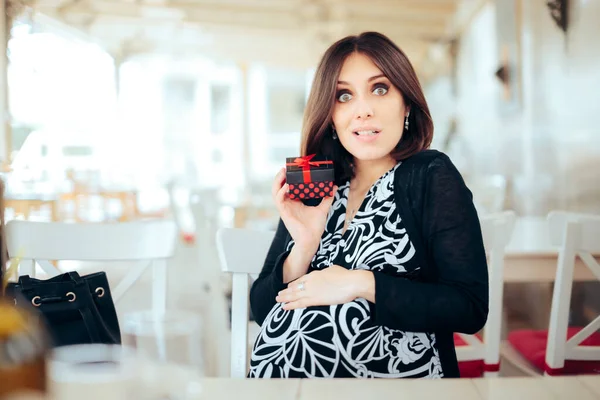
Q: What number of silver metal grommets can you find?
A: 3